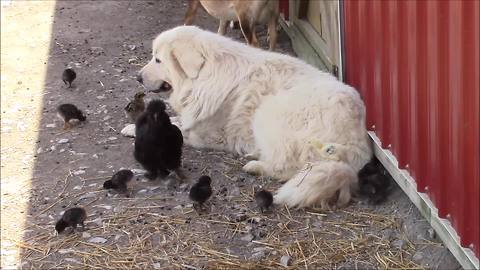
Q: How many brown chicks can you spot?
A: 1